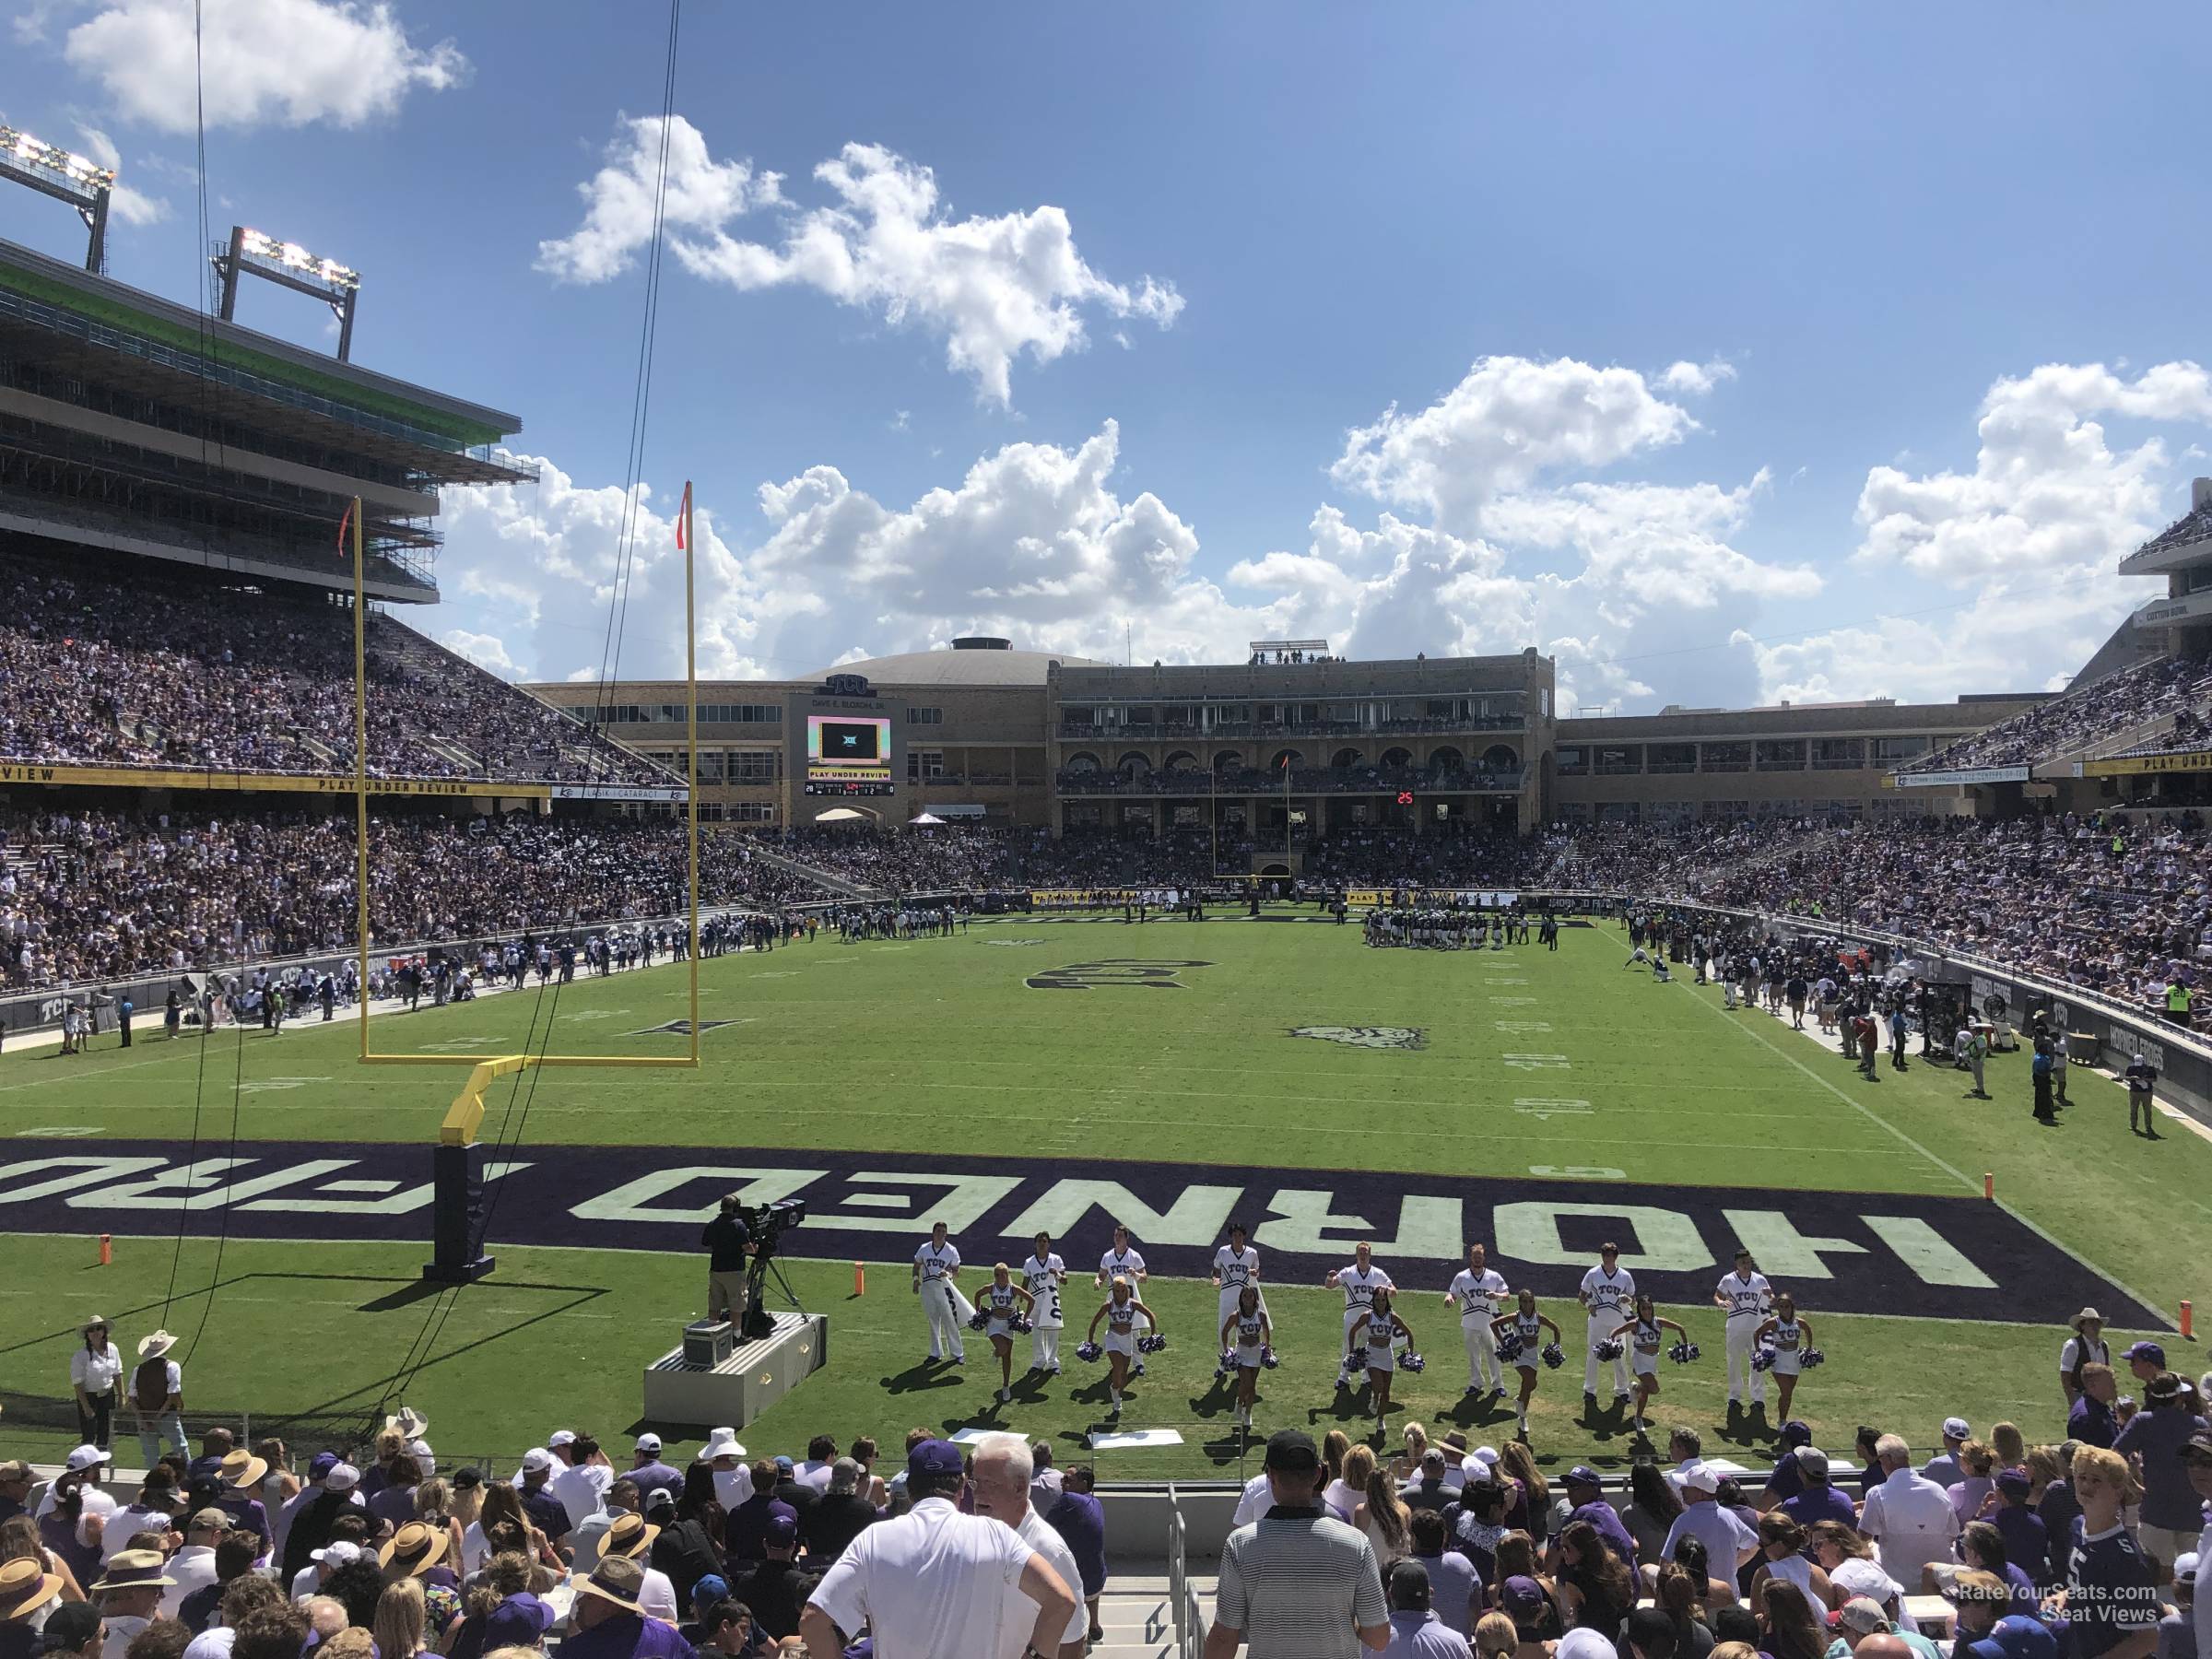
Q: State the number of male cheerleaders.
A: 8